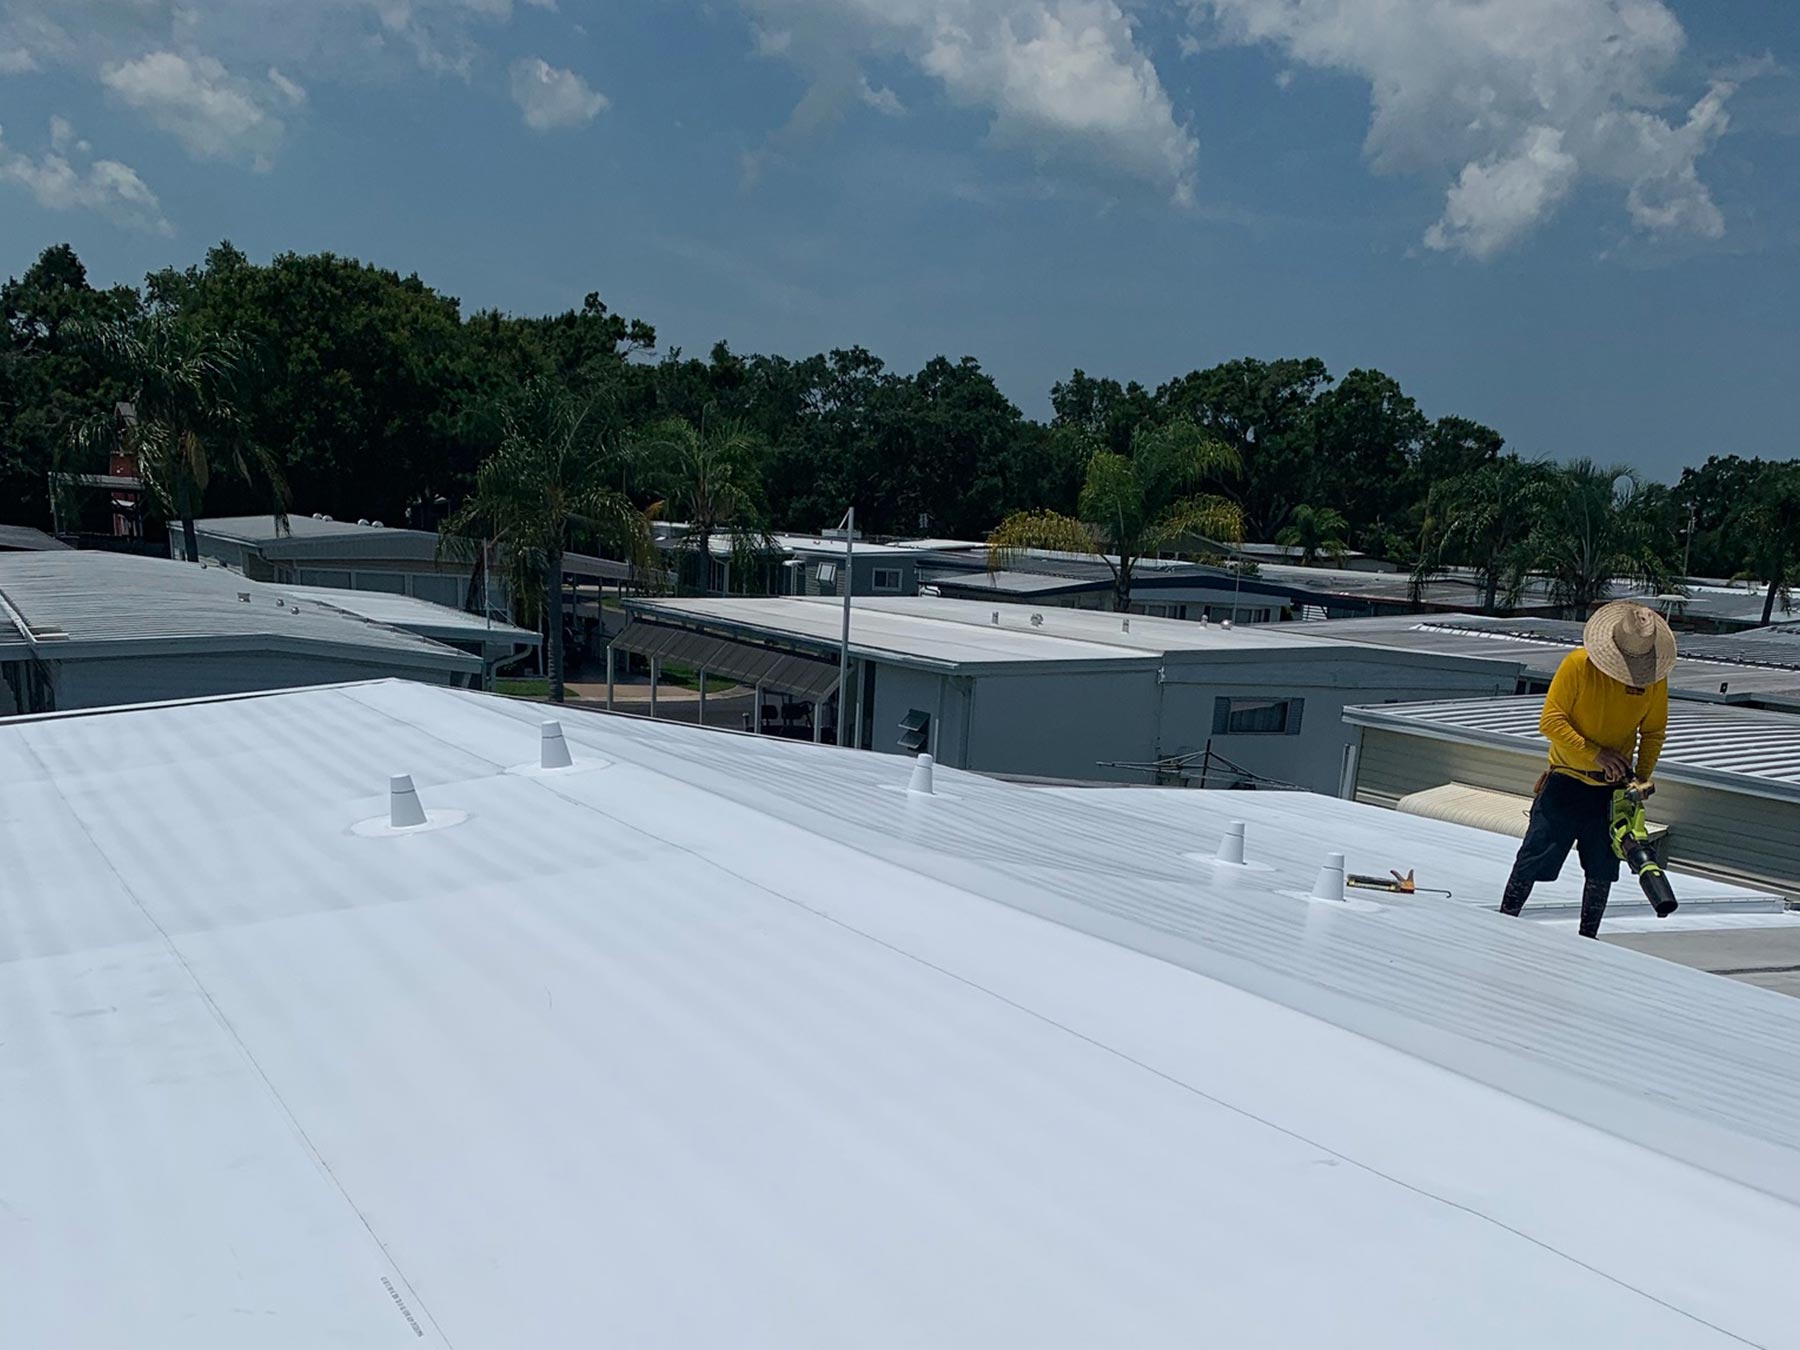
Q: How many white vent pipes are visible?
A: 5